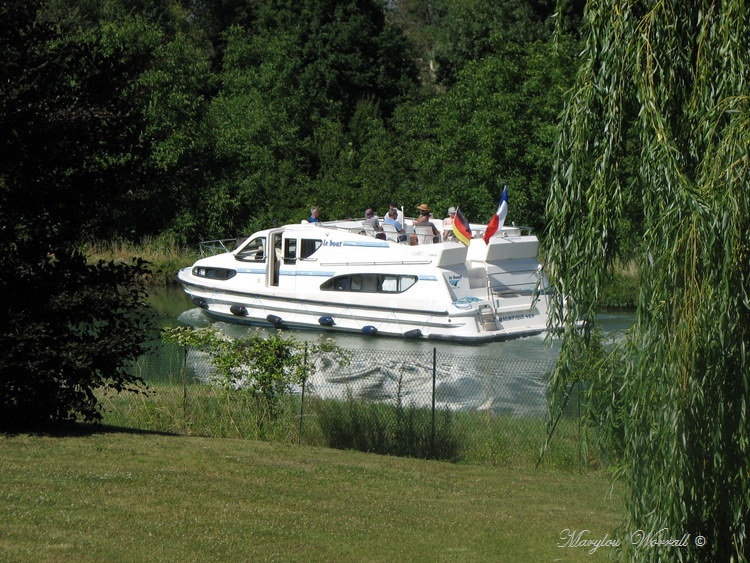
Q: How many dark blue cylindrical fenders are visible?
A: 6